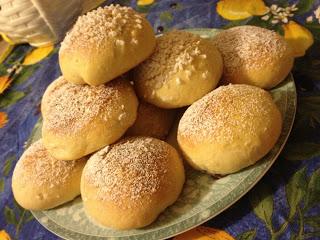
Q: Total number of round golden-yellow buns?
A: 8